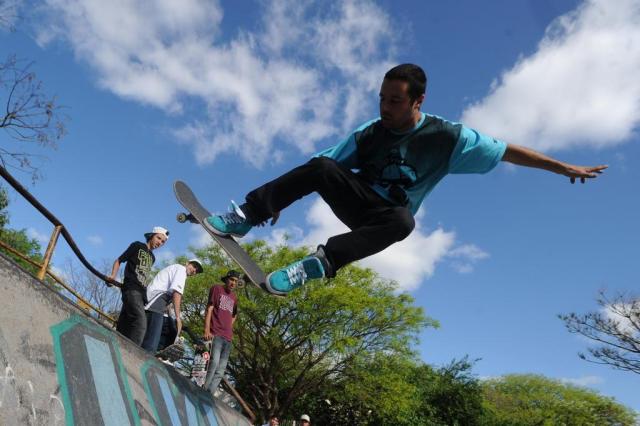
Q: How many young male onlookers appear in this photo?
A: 3